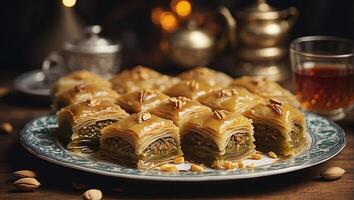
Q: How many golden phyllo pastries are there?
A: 13